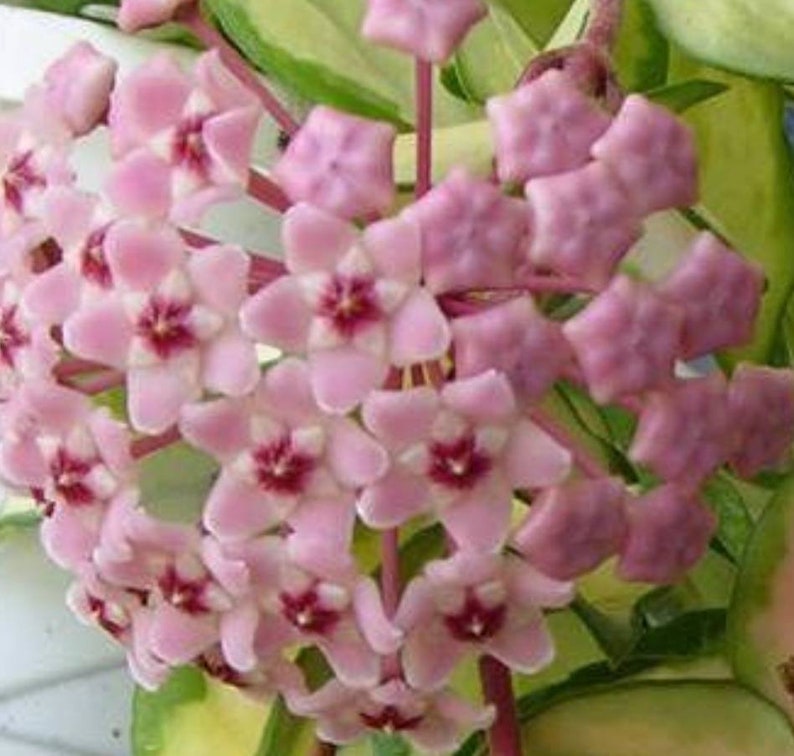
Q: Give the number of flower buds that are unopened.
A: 15